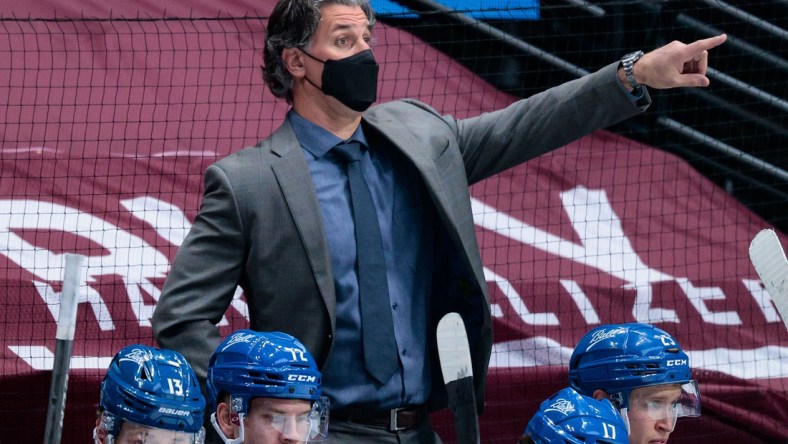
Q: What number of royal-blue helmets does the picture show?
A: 4